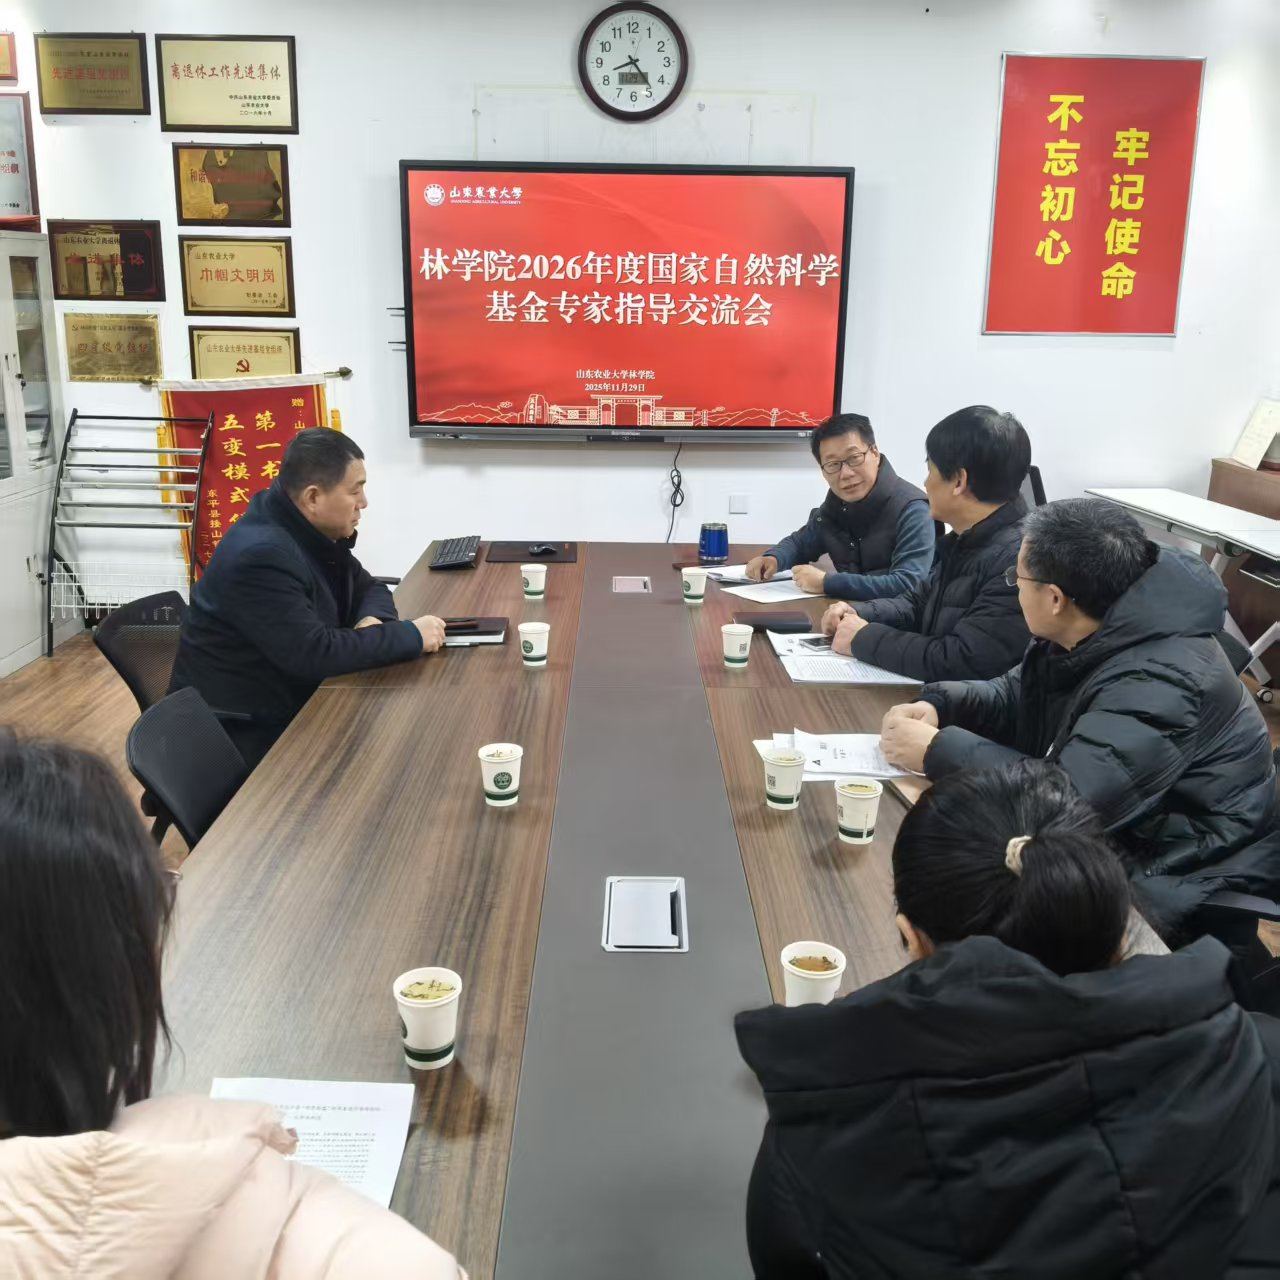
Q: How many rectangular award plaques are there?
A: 9